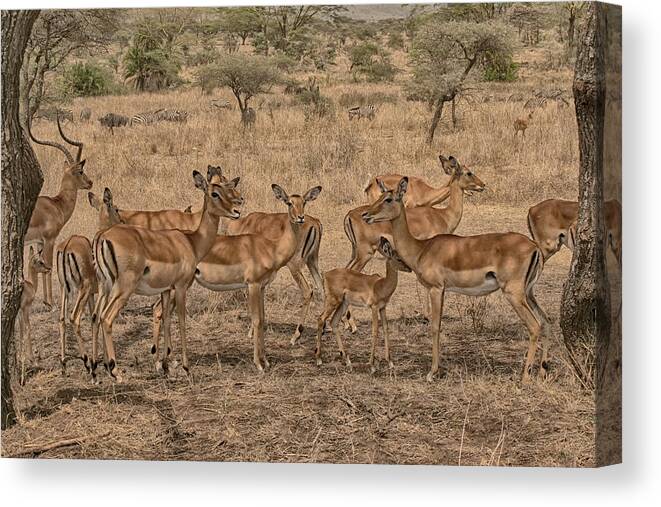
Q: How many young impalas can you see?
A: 2